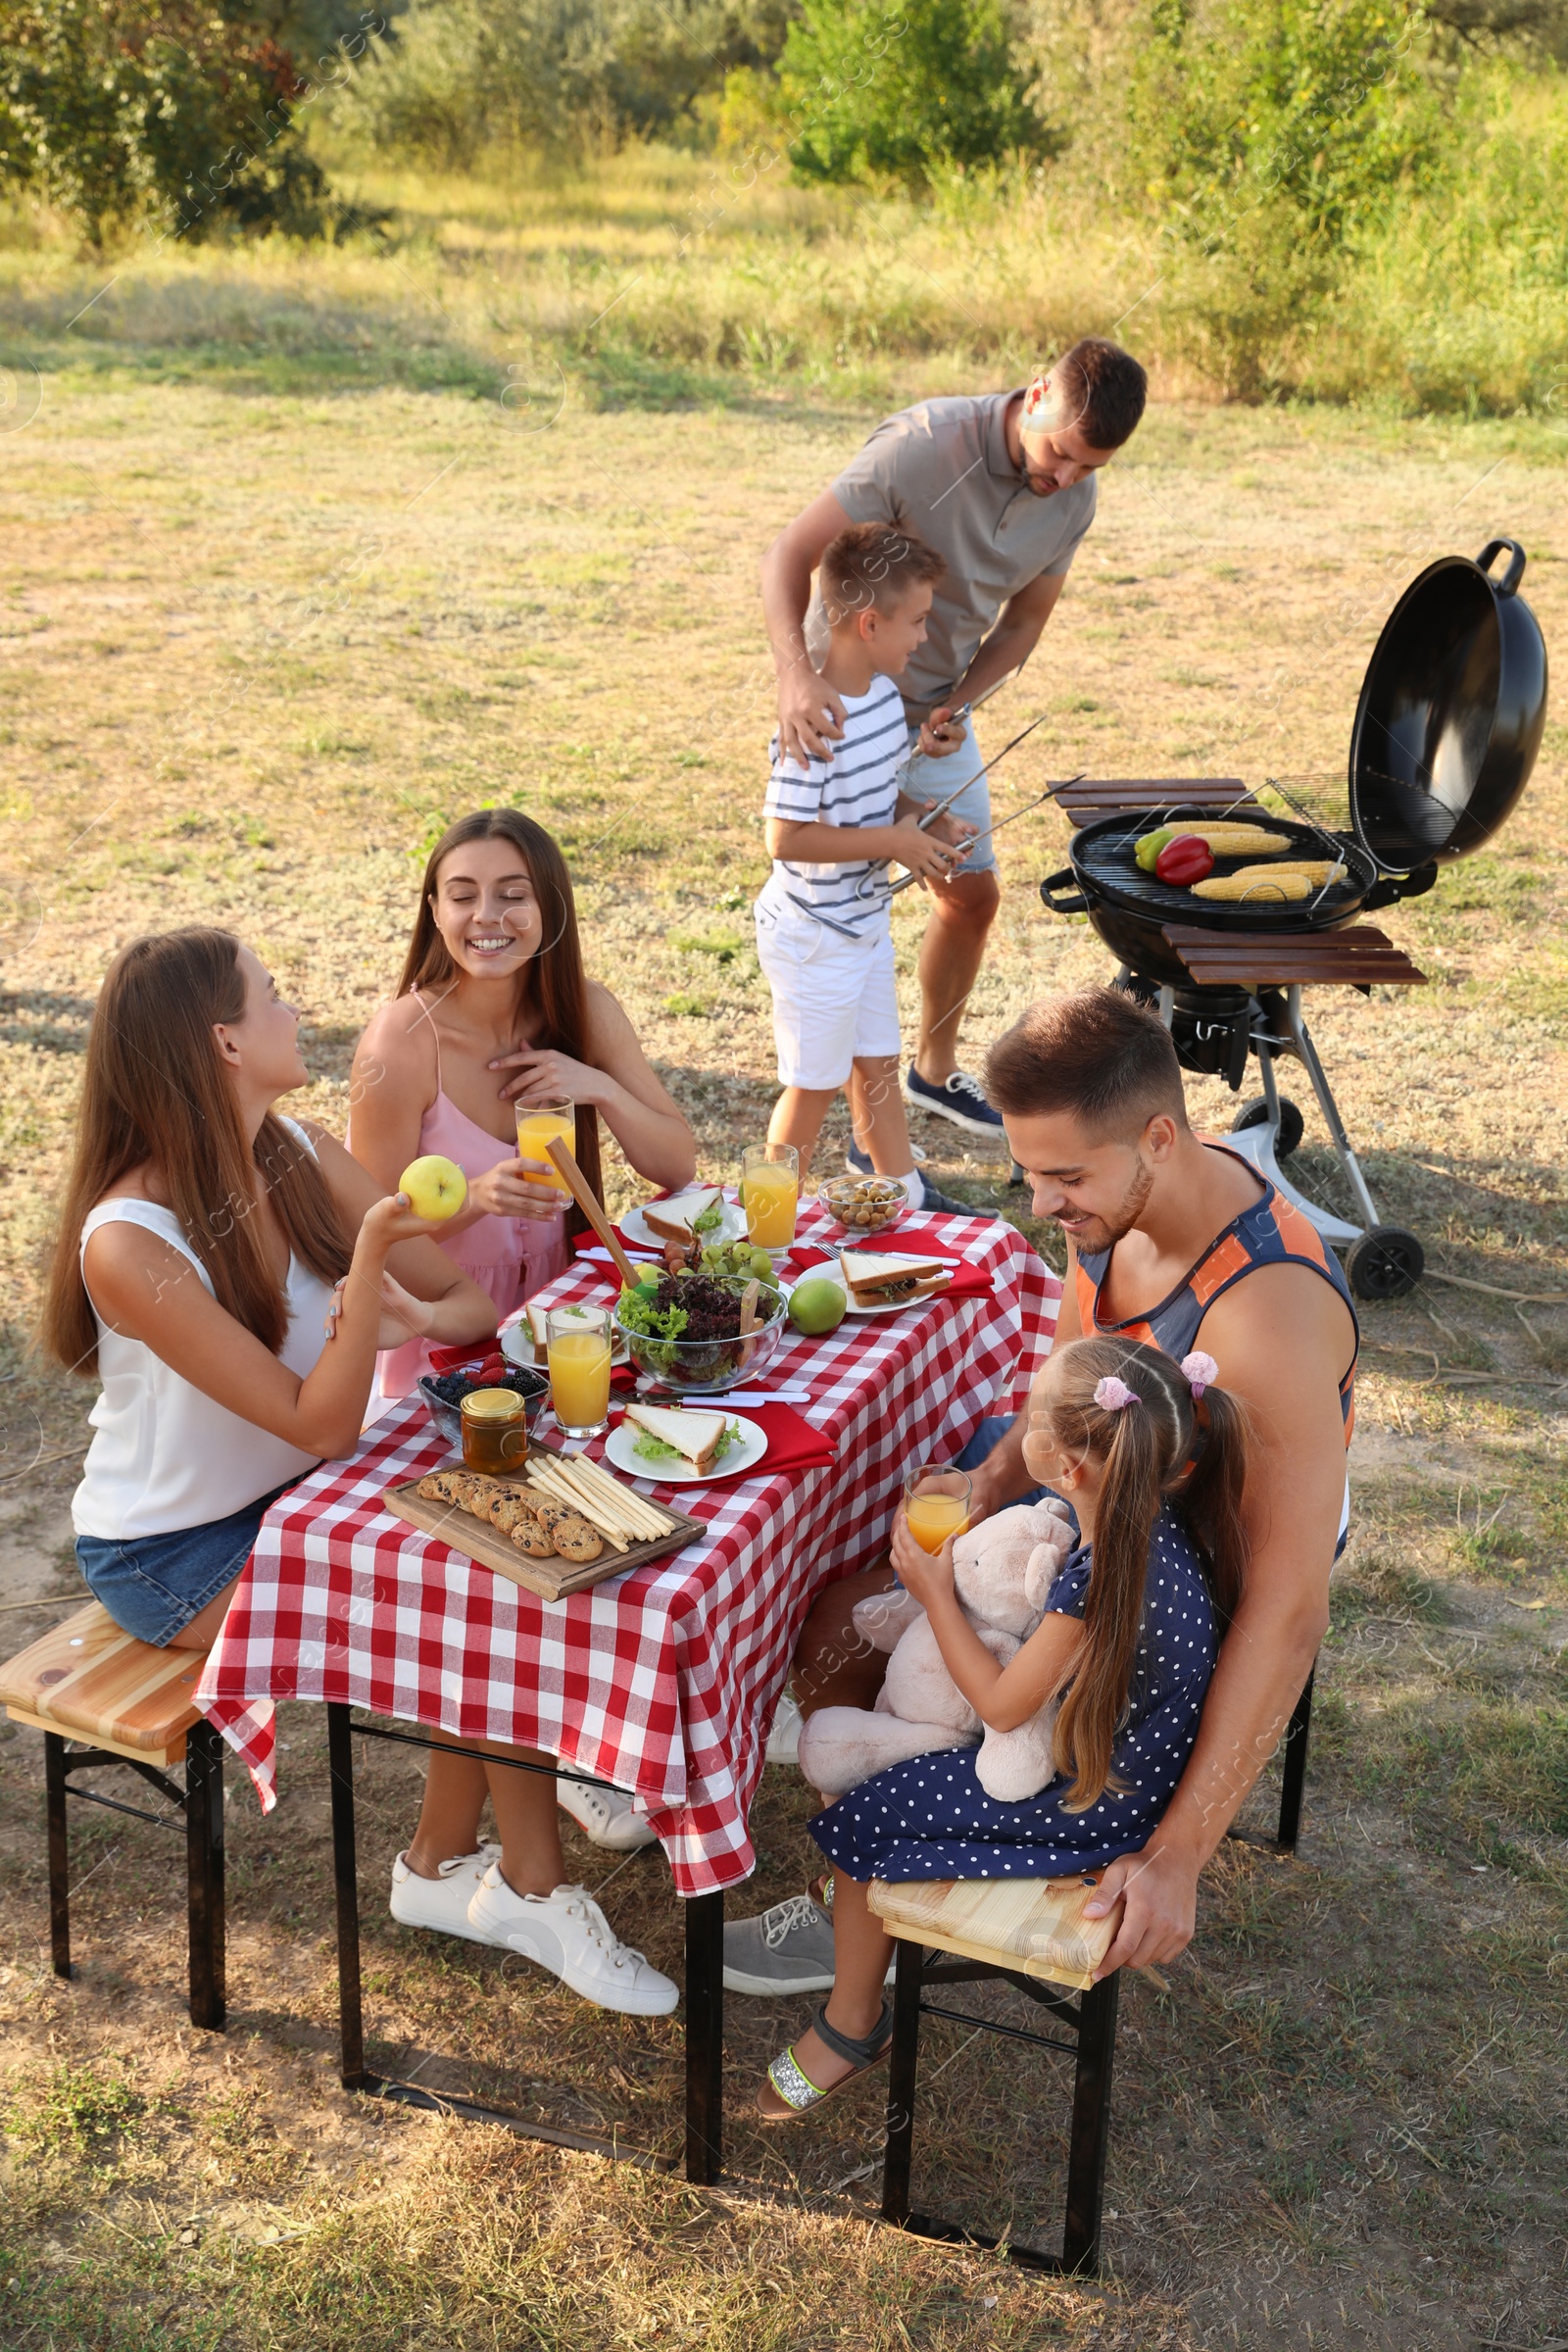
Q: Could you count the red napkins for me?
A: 4